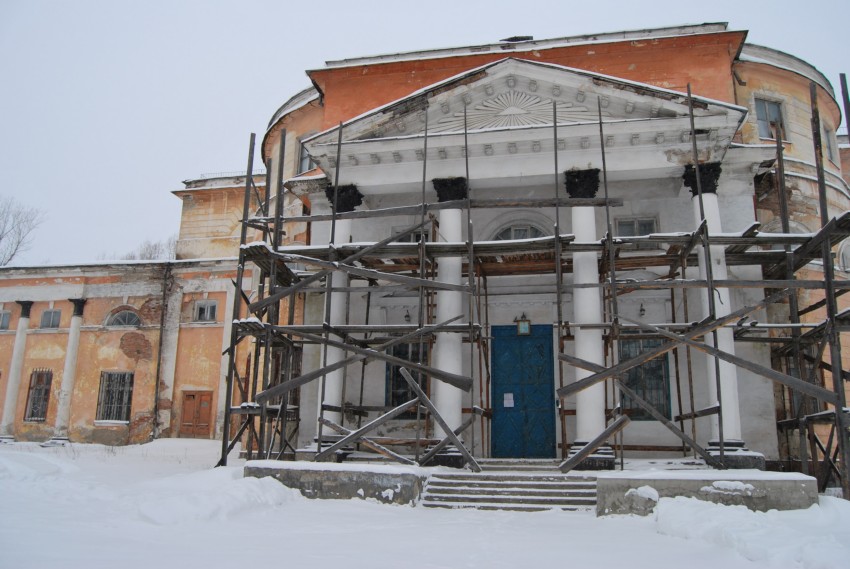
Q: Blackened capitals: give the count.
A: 6